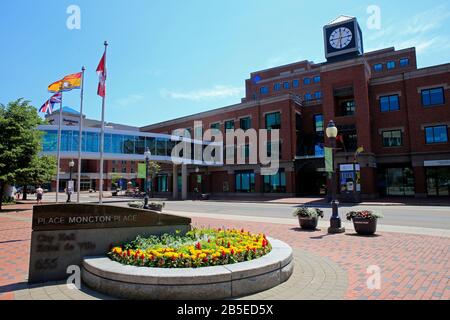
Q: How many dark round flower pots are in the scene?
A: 2